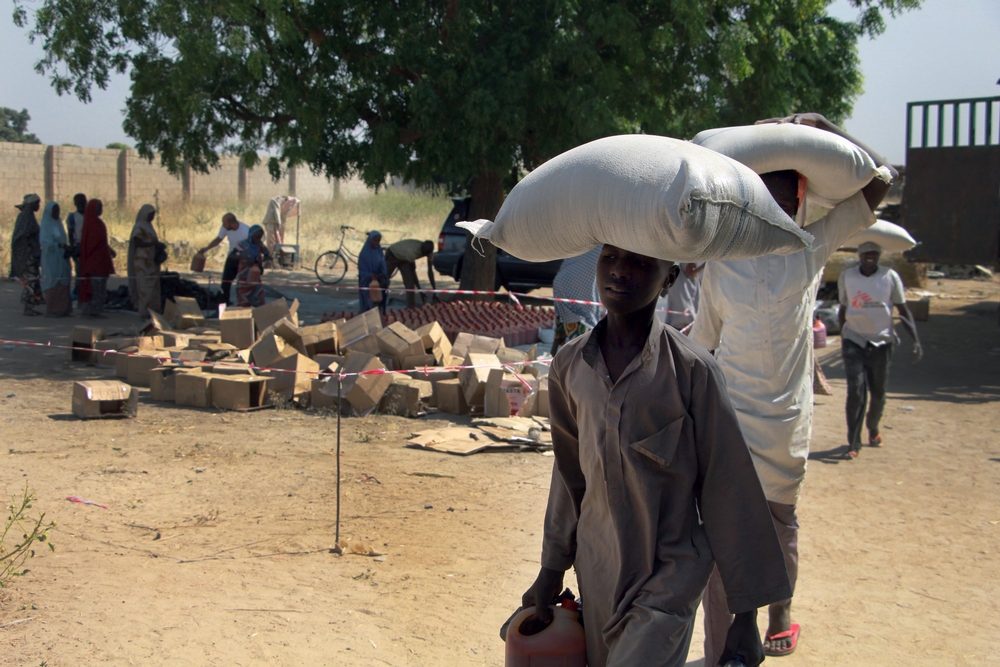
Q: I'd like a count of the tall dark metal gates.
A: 1